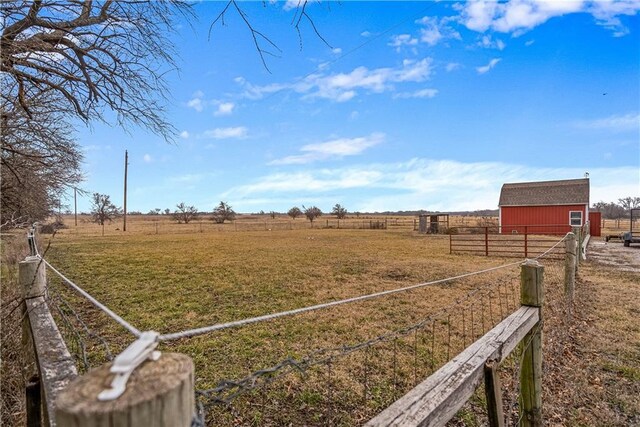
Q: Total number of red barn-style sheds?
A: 1